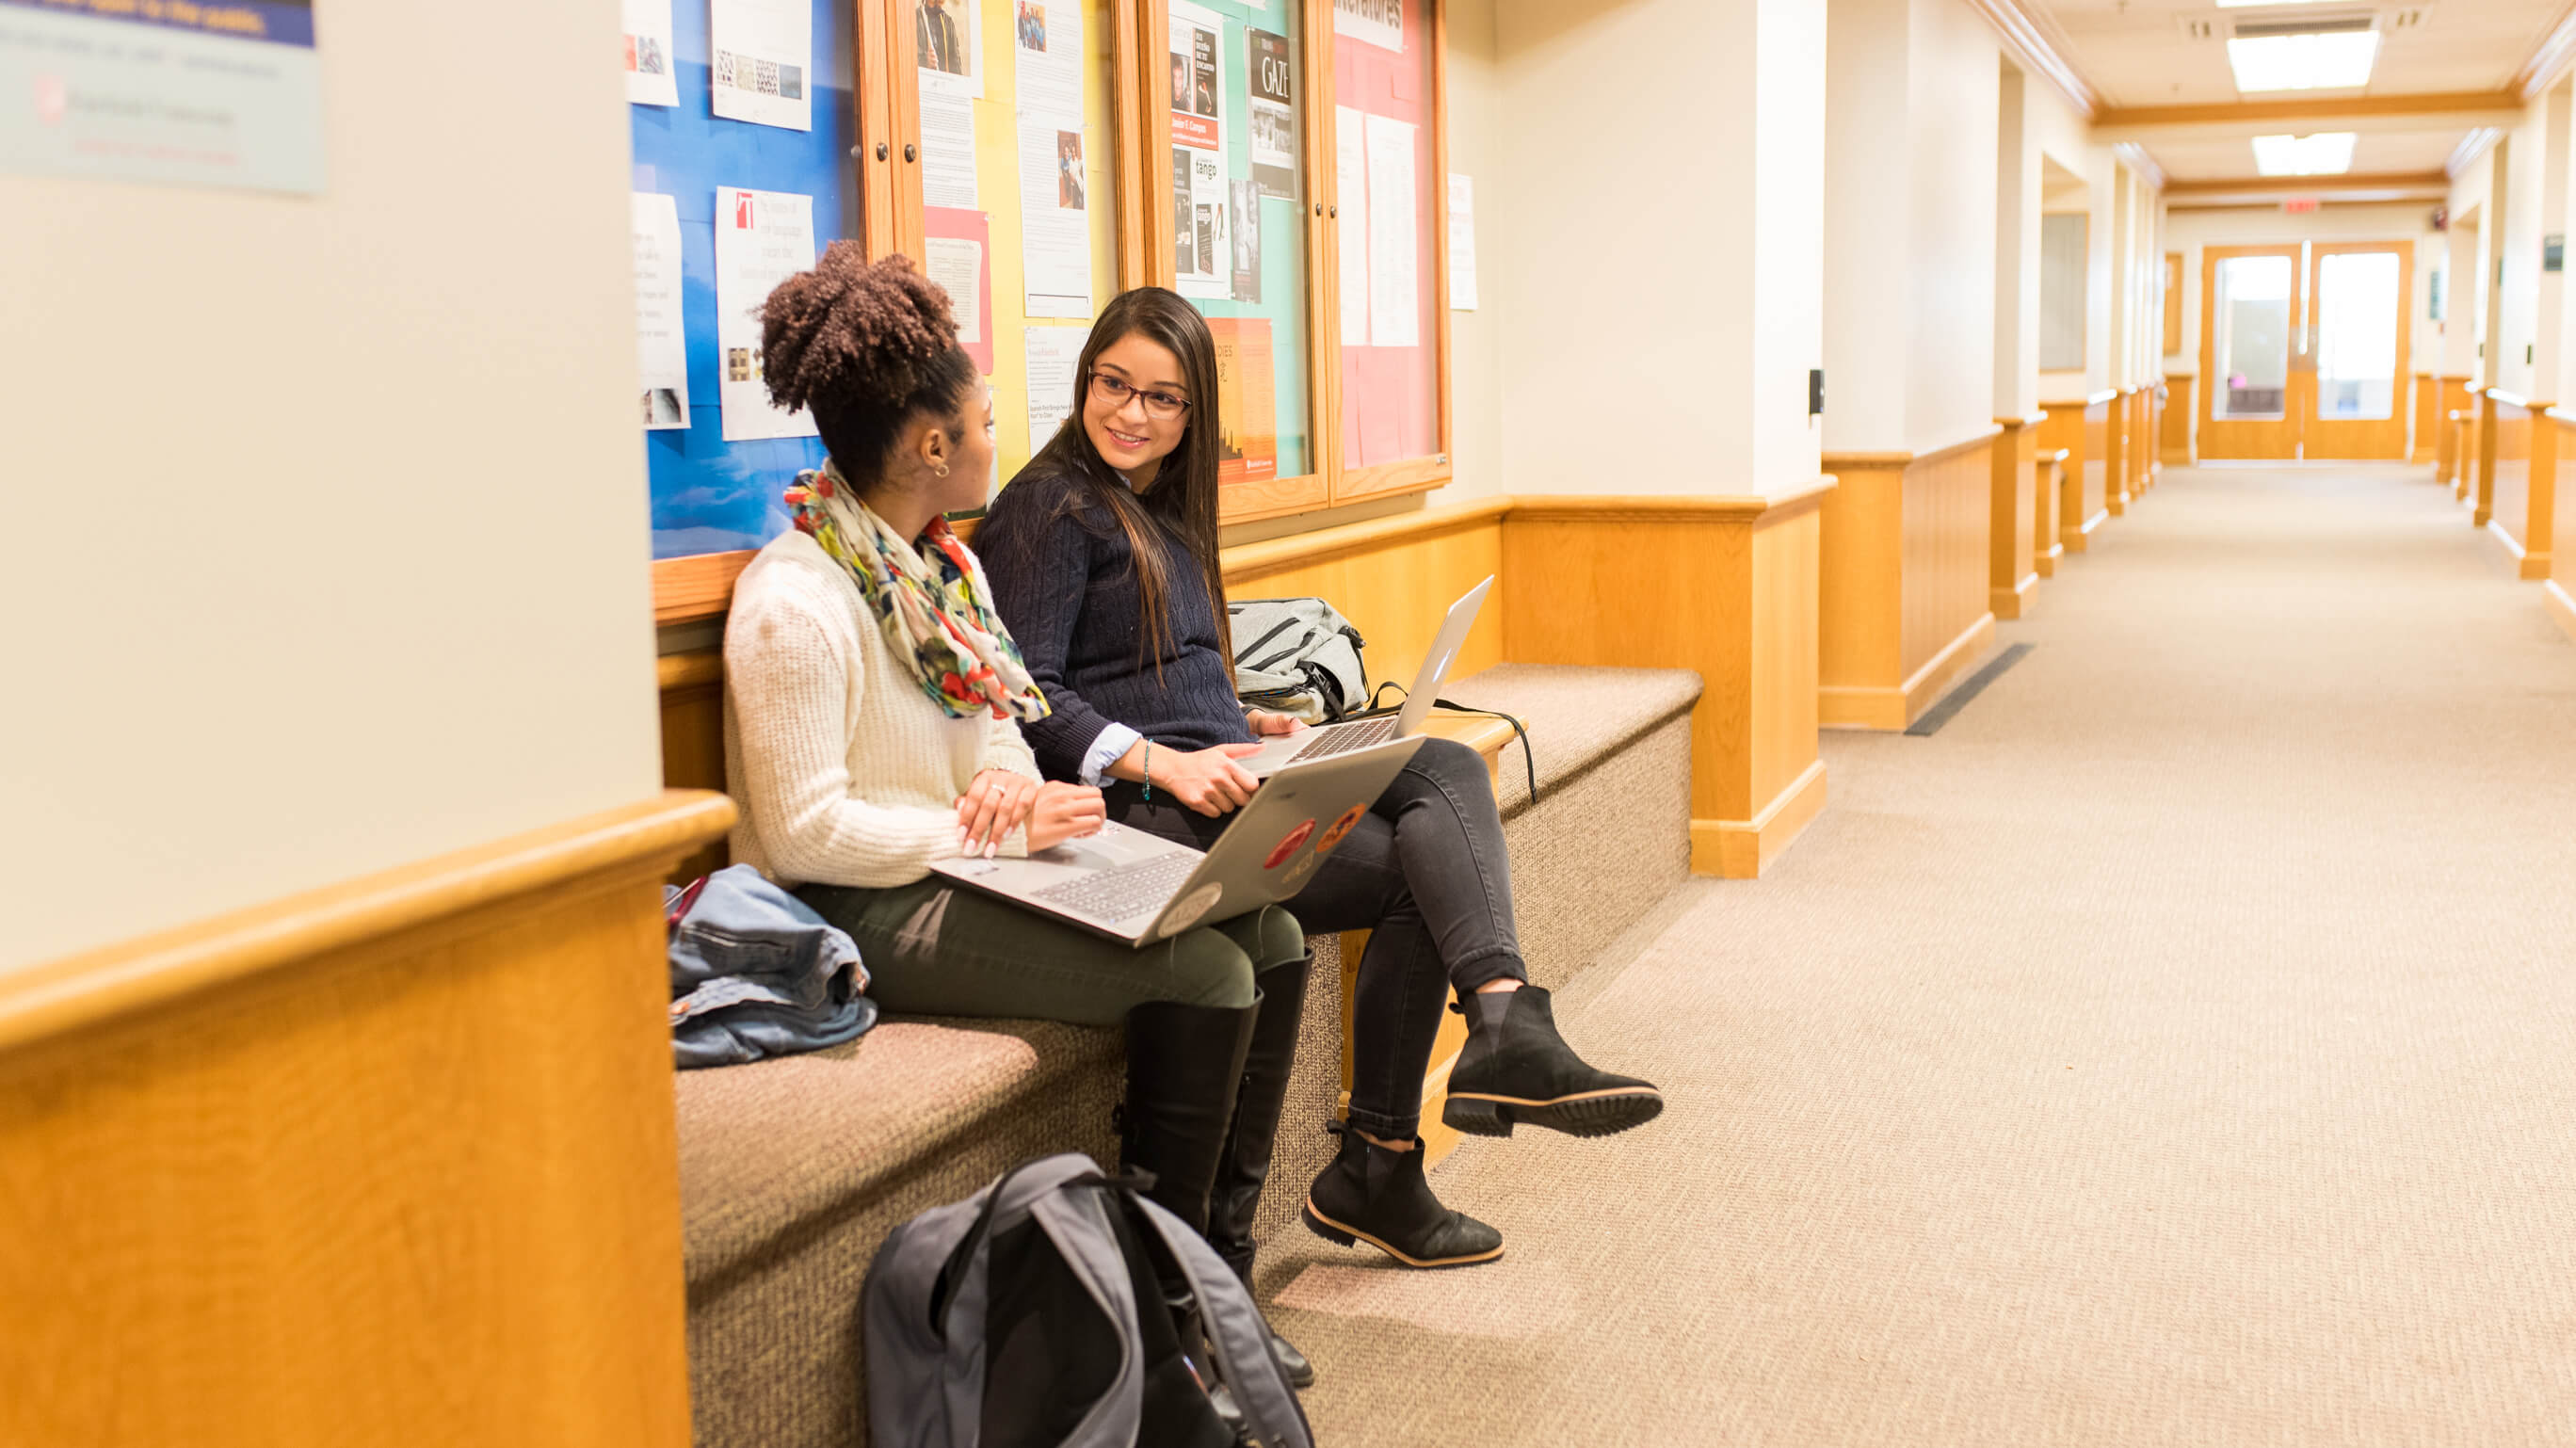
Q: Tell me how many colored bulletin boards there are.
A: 4